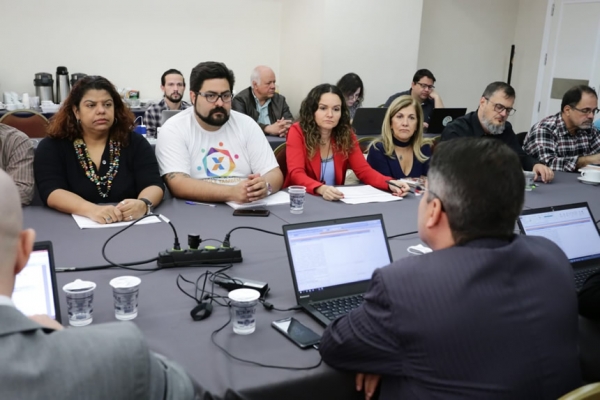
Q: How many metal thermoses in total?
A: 3